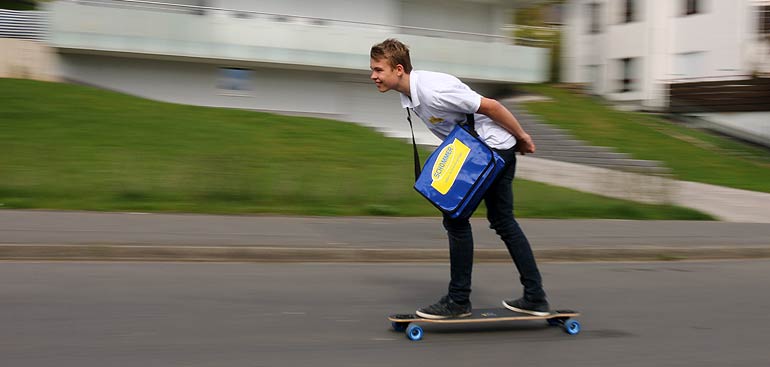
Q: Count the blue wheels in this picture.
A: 4